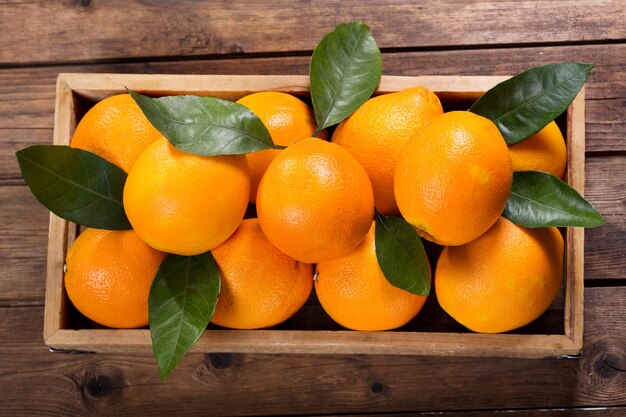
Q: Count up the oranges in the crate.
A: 11